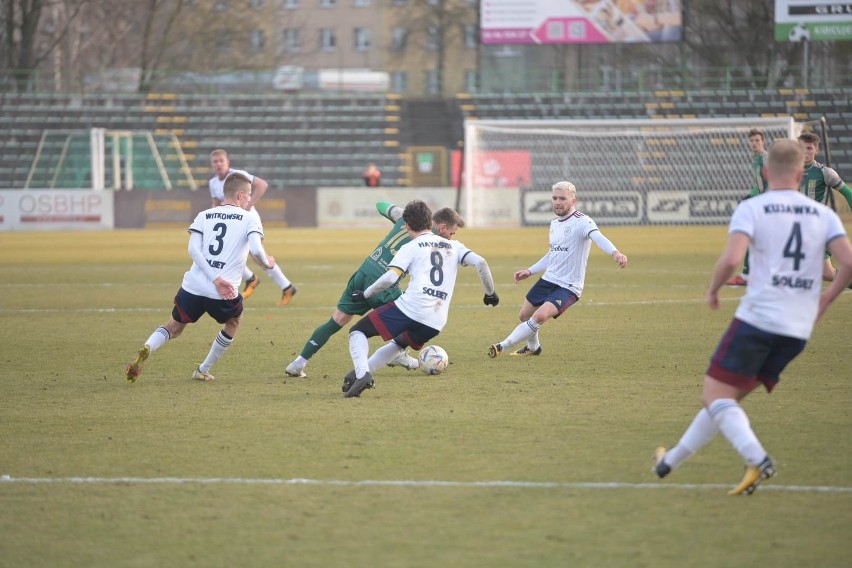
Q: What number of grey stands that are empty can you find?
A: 2